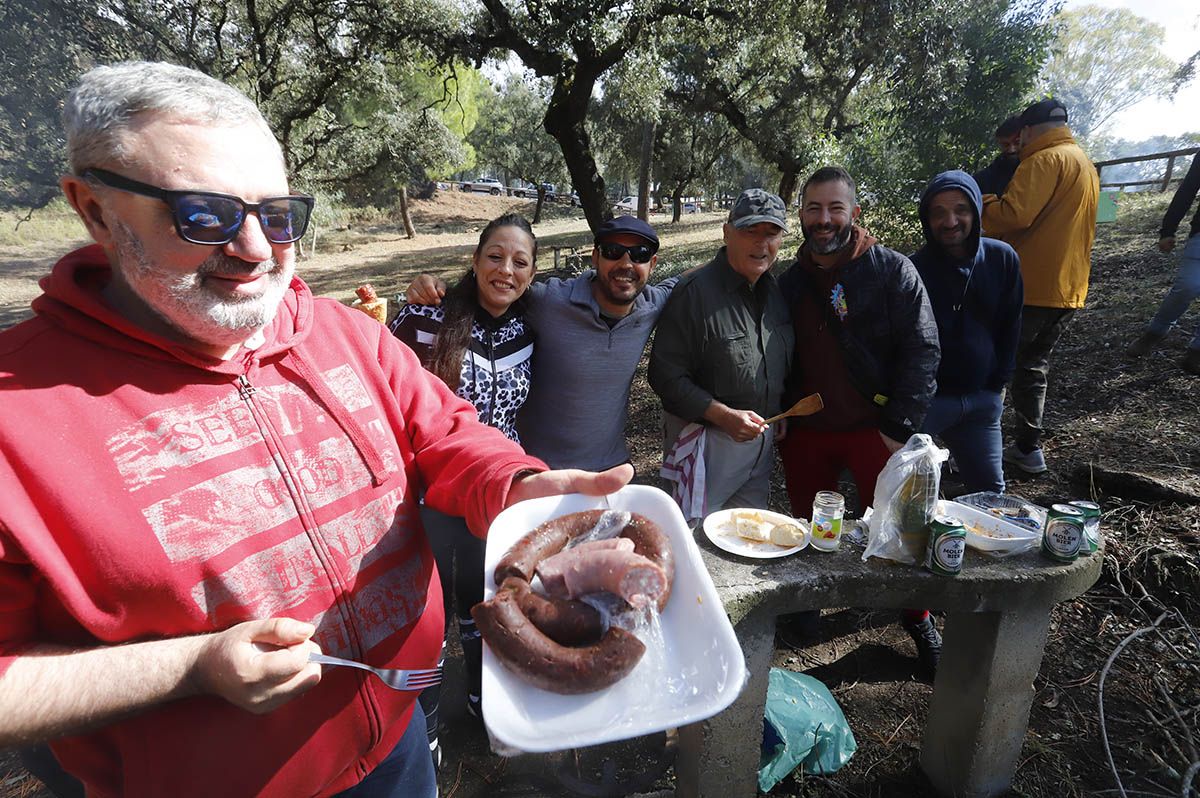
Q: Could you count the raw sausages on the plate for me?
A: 2